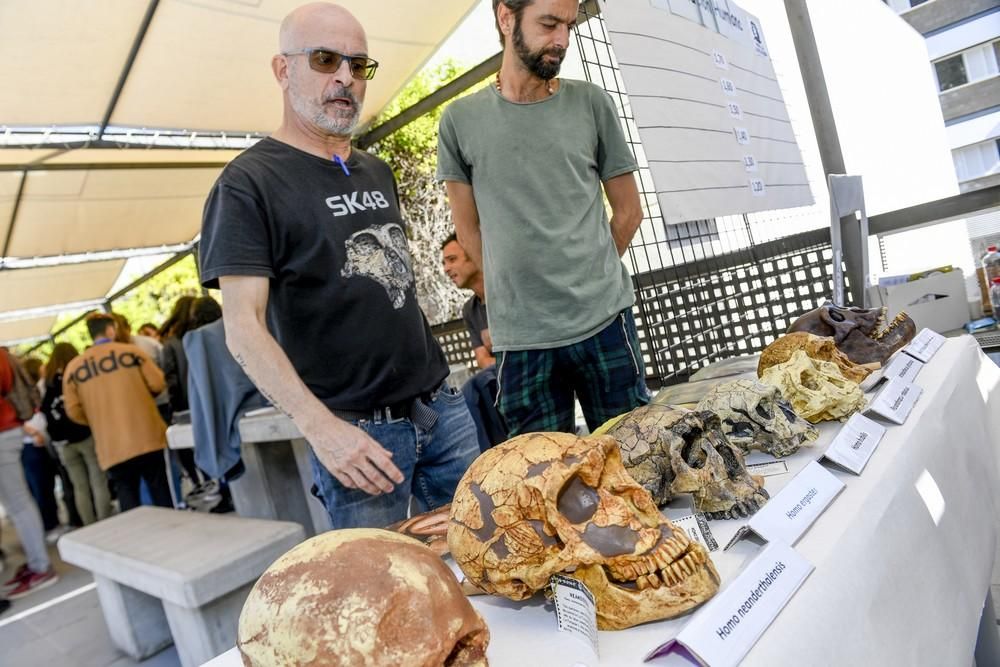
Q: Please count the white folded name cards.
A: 6